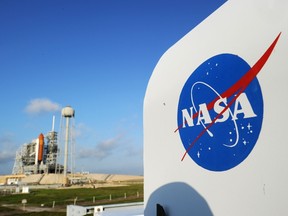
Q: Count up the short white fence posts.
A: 6